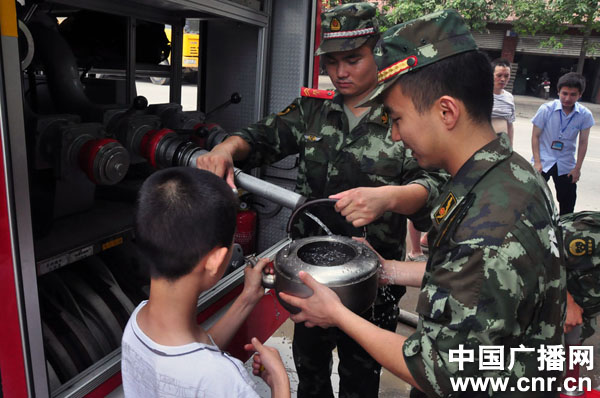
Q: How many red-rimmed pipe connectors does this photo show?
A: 3